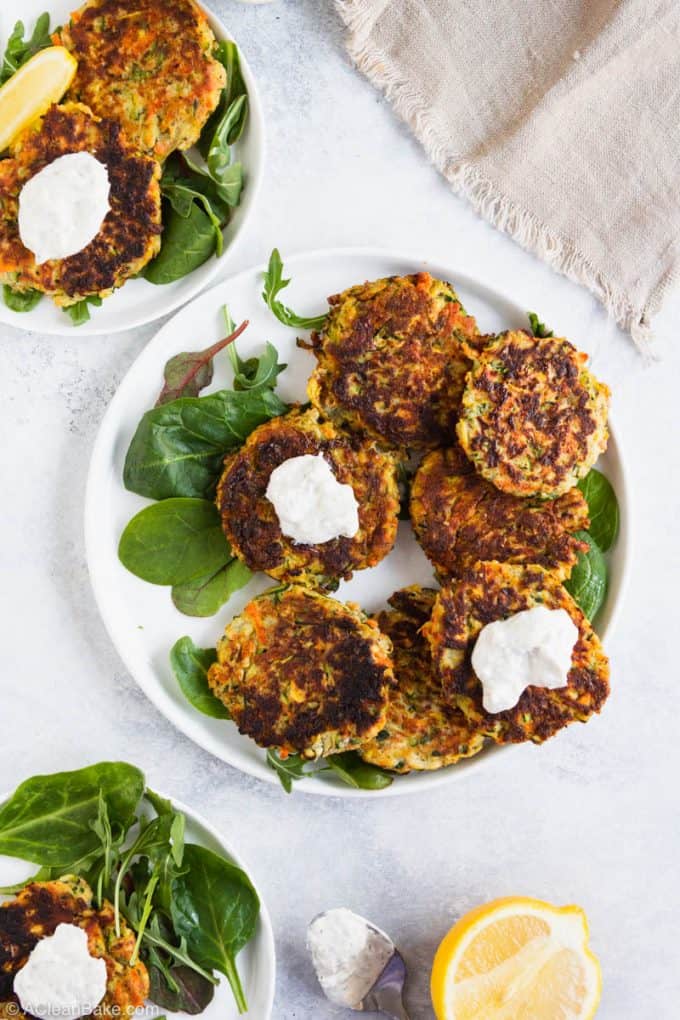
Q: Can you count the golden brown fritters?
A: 10